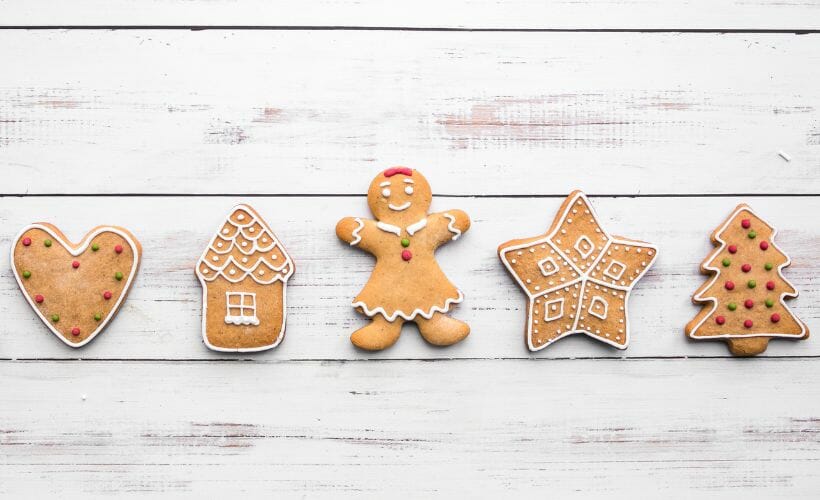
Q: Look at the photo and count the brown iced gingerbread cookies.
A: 5